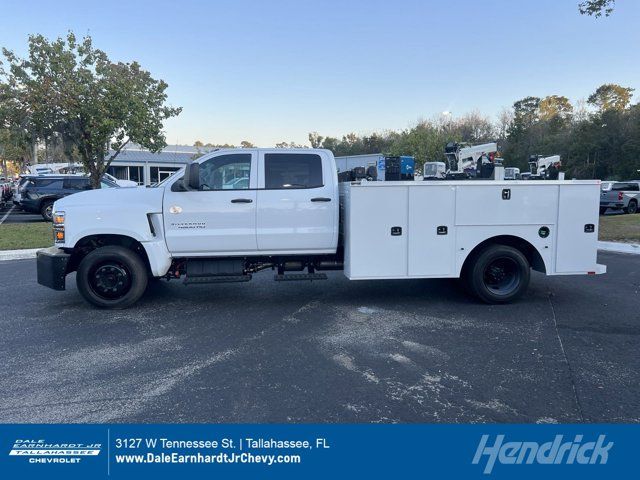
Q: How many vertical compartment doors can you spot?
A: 3